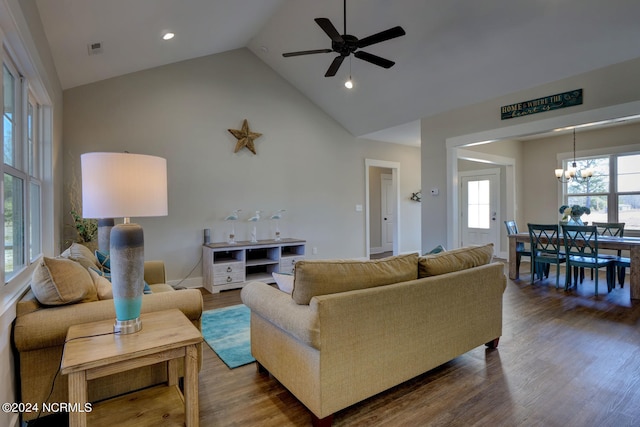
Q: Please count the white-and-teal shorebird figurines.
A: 3